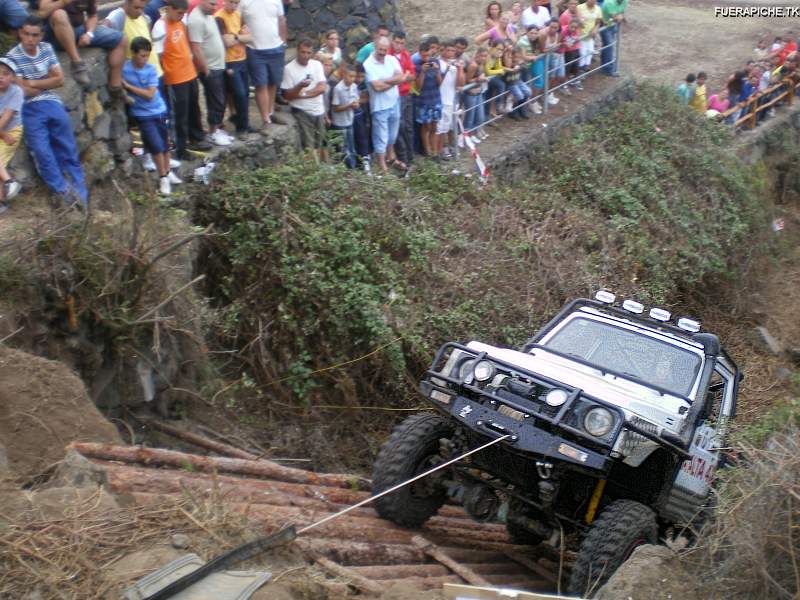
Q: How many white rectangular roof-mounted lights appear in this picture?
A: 4